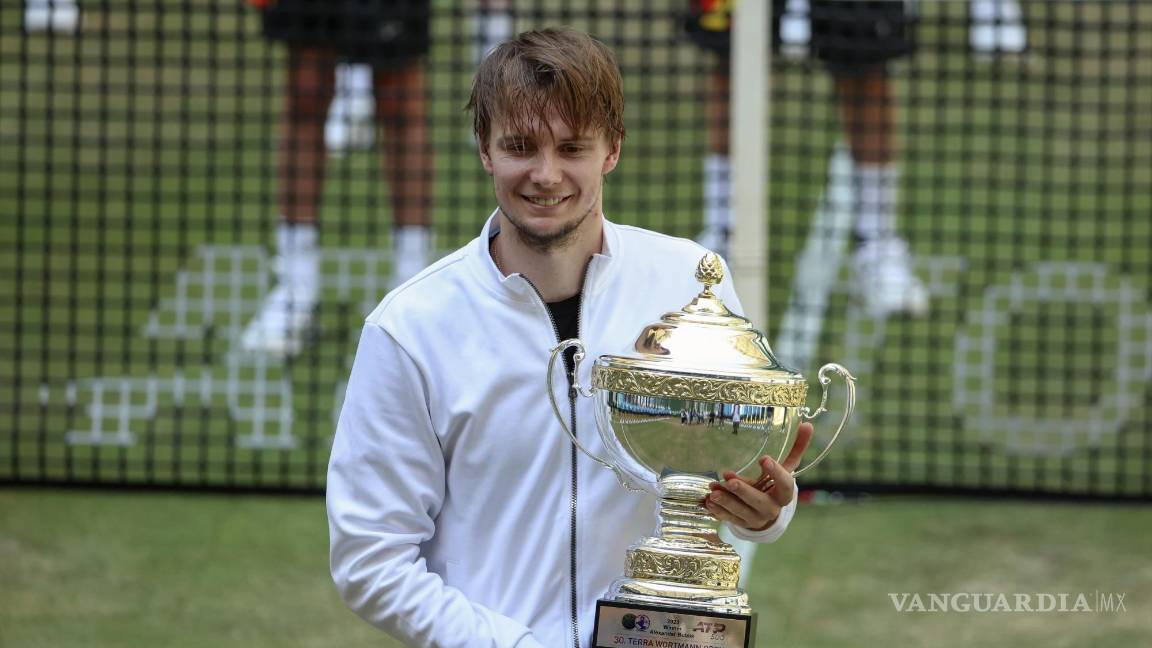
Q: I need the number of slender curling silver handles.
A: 2